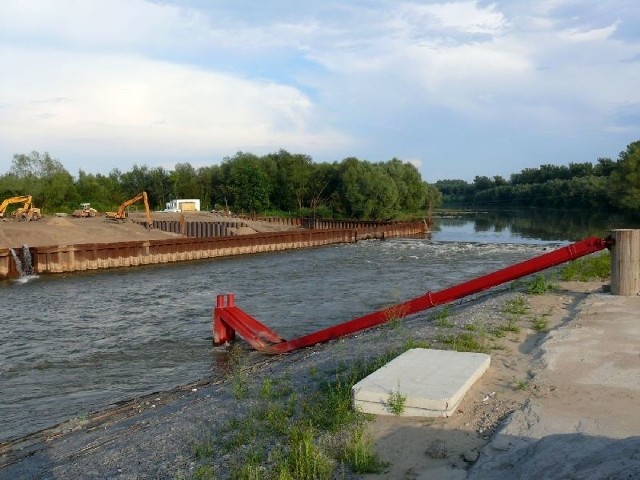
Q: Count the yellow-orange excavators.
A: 2